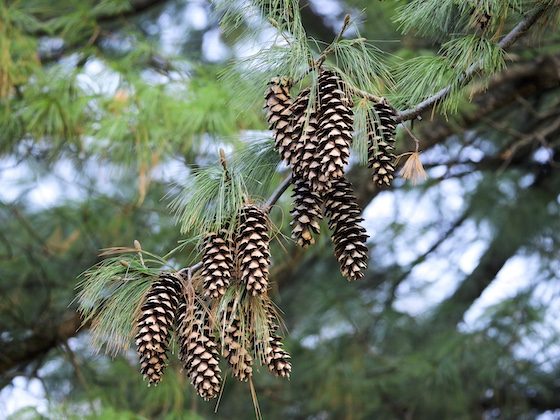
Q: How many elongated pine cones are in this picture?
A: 12